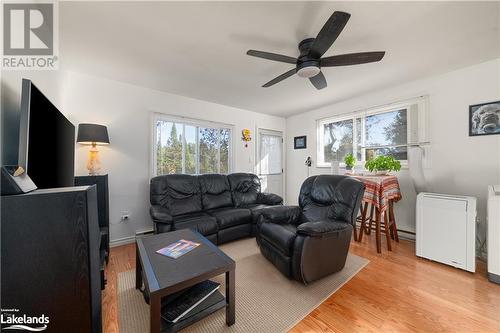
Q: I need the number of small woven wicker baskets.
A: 0